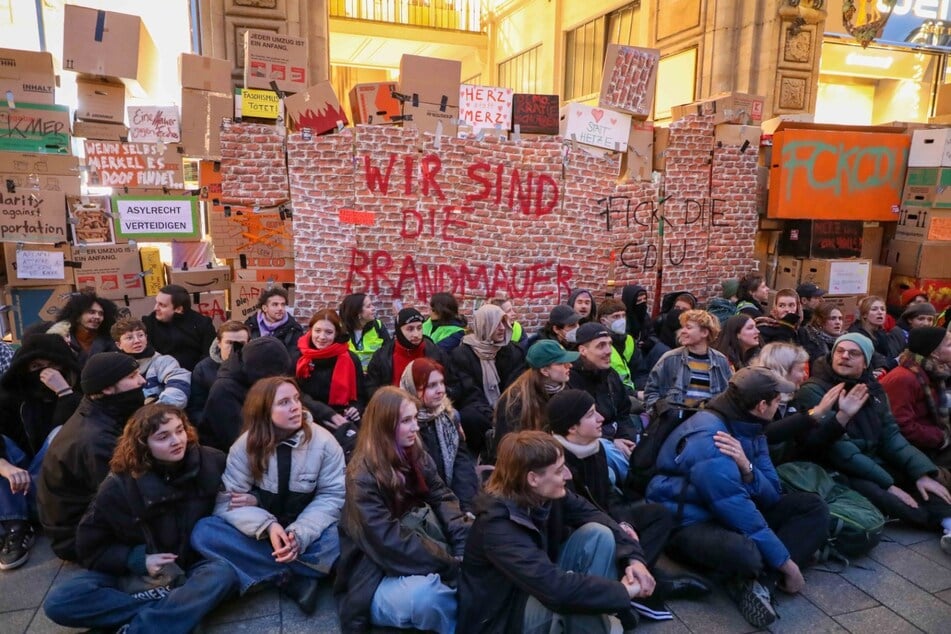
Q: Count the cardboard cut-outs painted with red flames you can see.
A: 1